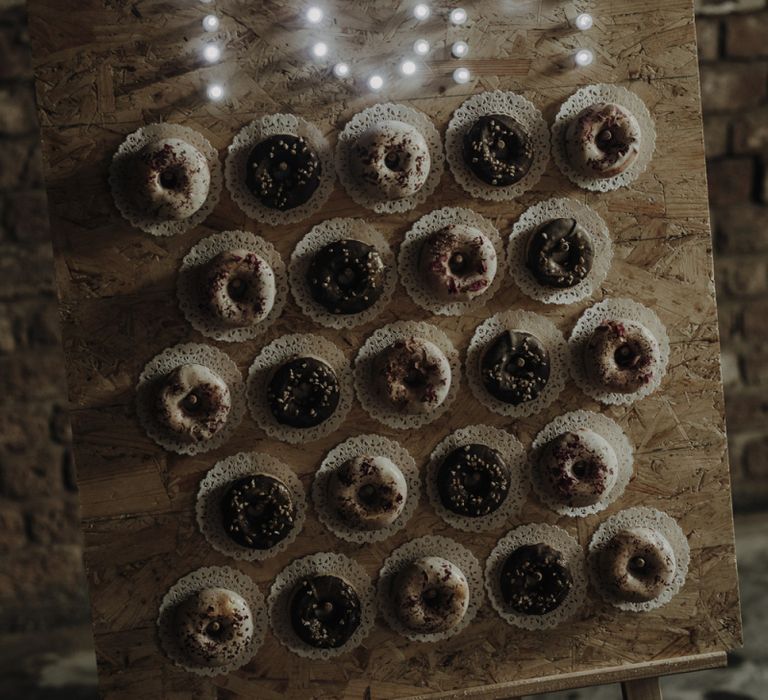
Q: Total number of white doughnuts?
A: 13